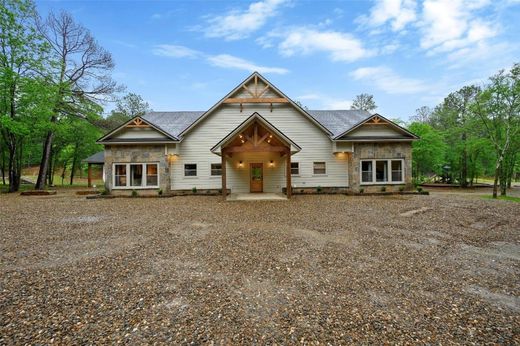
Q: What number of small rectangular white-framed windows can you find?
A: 4